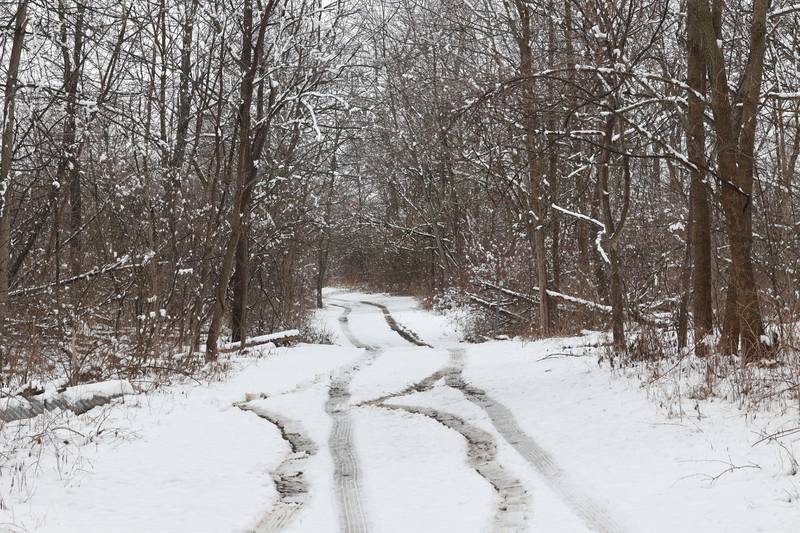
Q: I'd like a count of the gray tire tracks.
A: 4